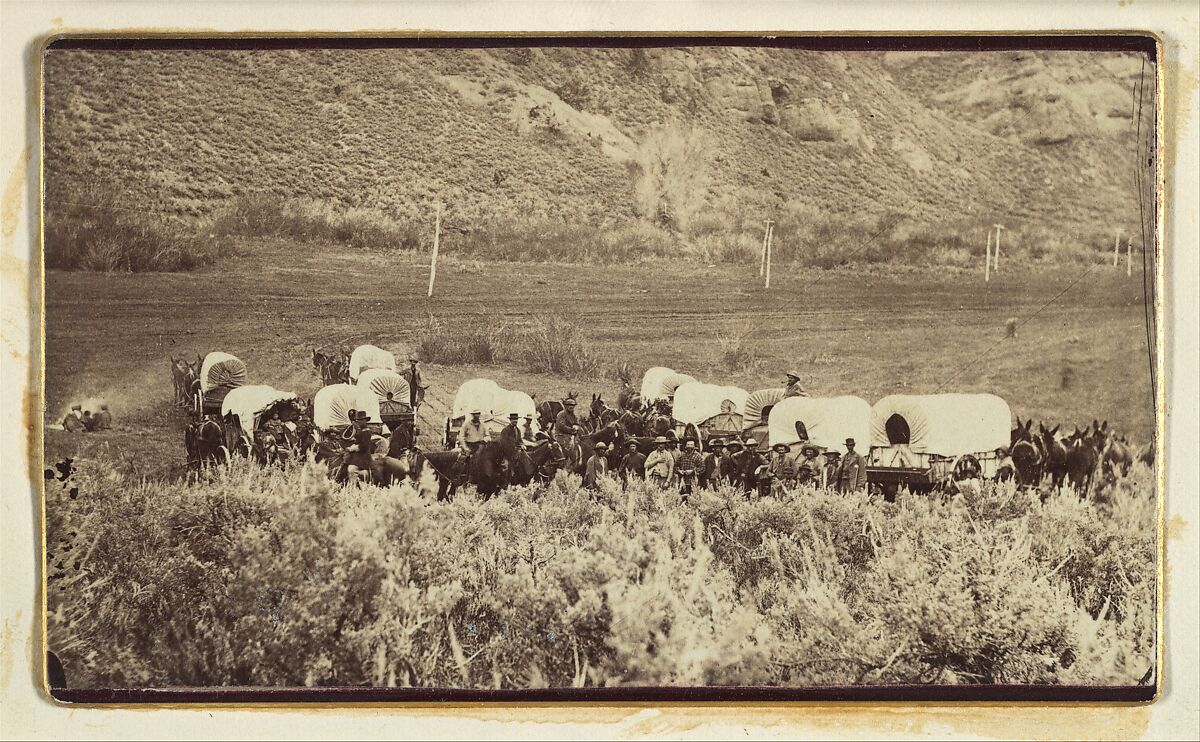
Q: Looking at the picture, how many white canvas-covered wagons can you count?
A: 11